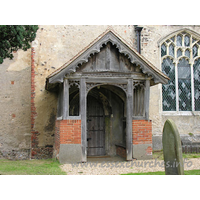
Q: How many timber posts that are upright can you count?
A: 4